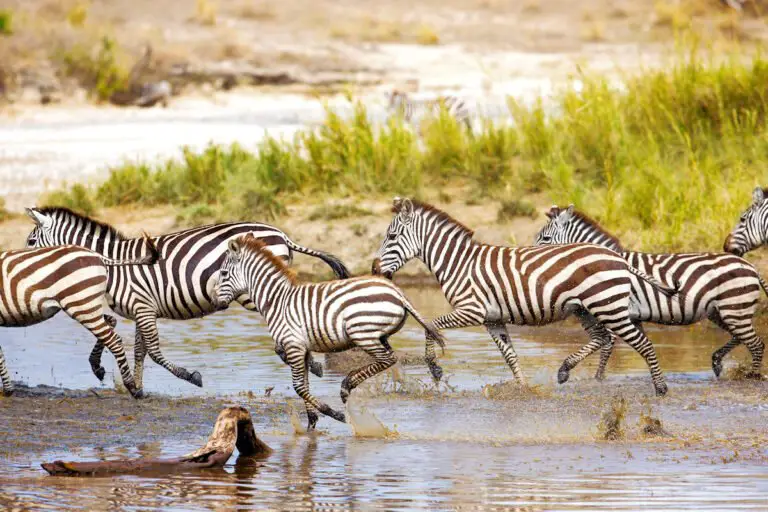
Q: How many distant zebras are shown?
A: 1